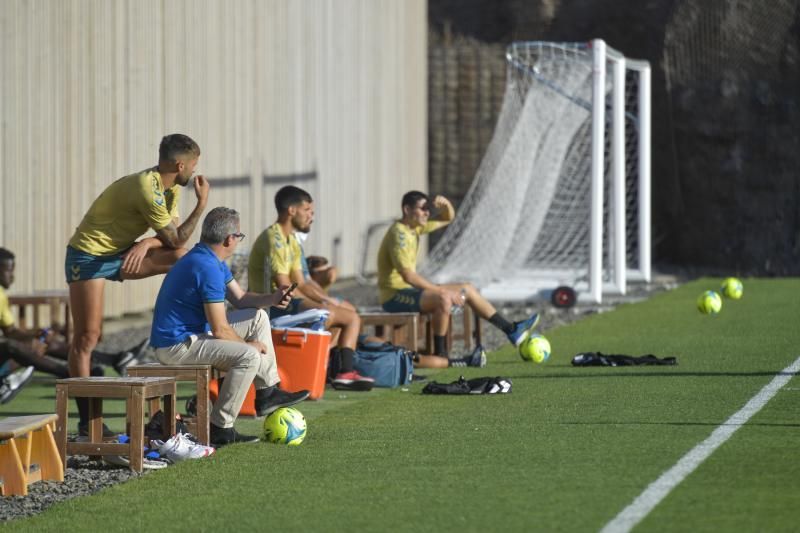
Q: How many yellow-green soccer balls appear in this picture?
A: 4